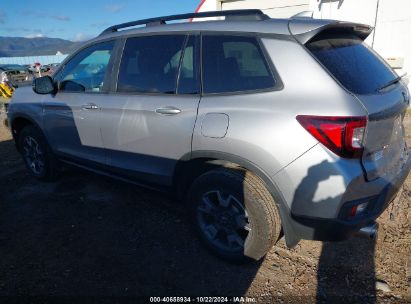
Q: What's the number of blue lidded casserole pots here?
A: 0